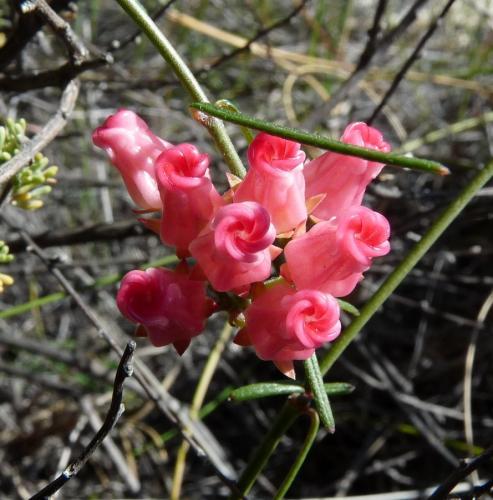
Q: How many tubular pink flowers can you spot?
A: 8